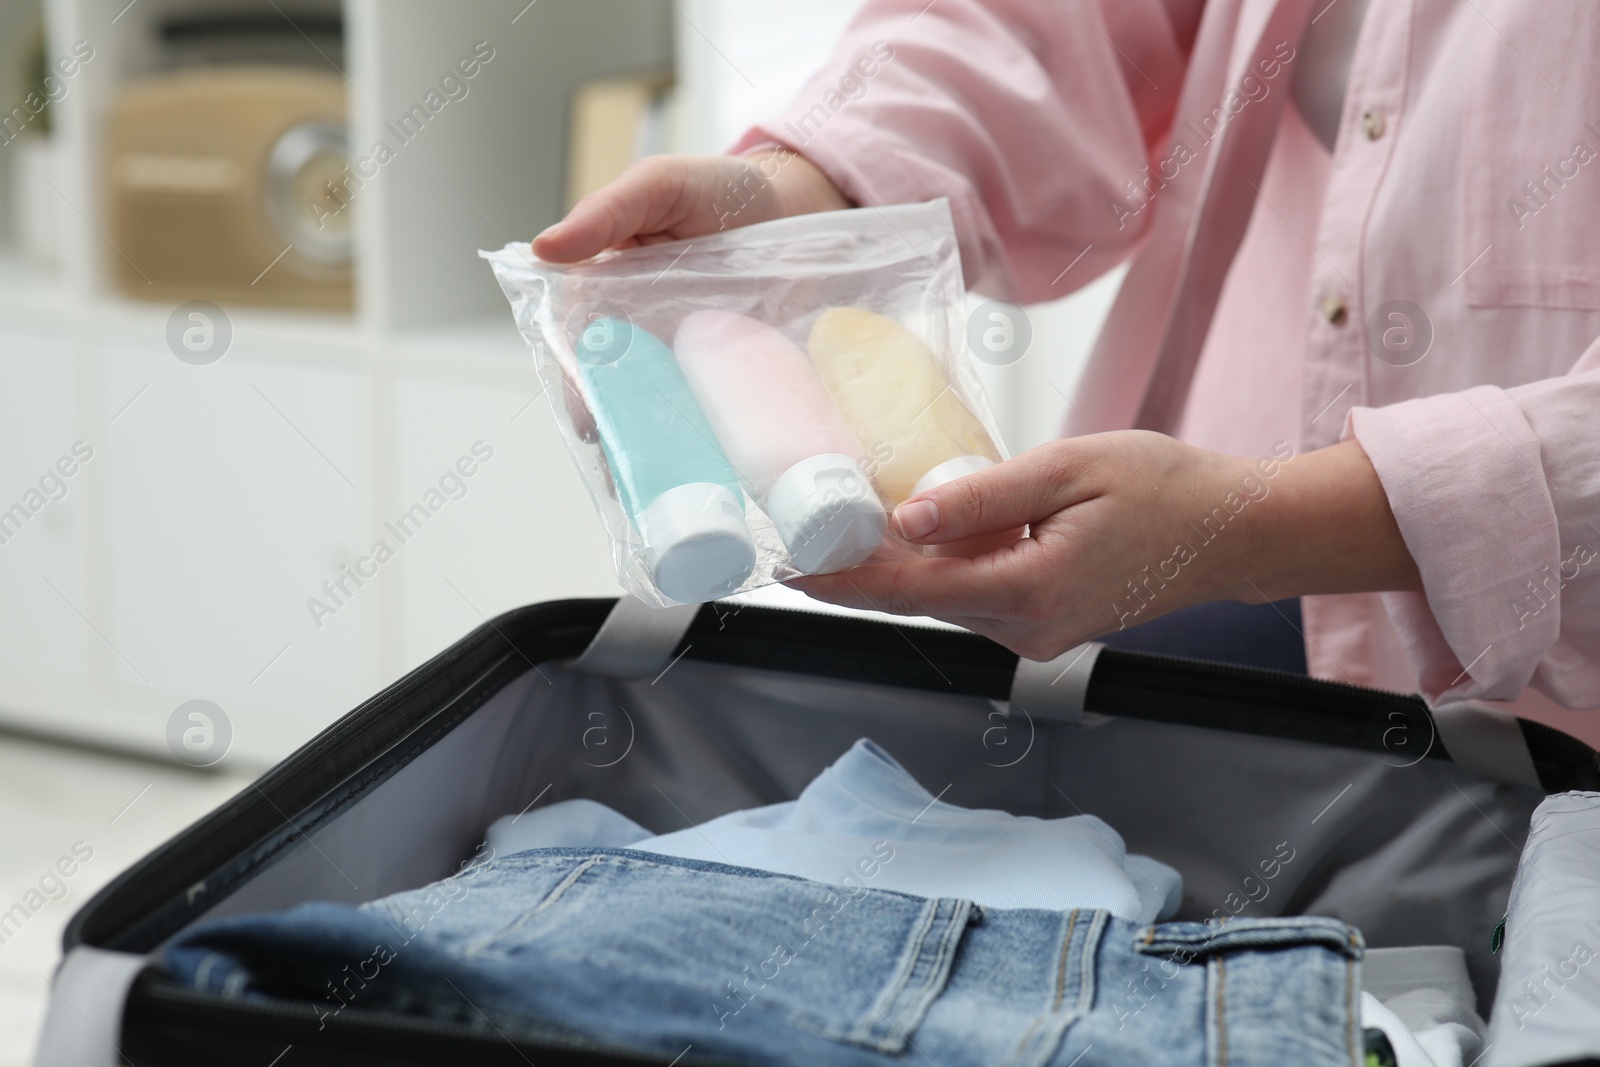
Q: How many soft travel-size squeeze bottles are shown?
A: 3